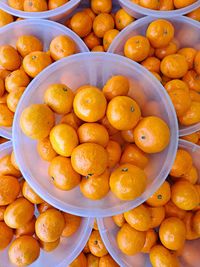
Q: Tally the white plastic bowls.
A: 7